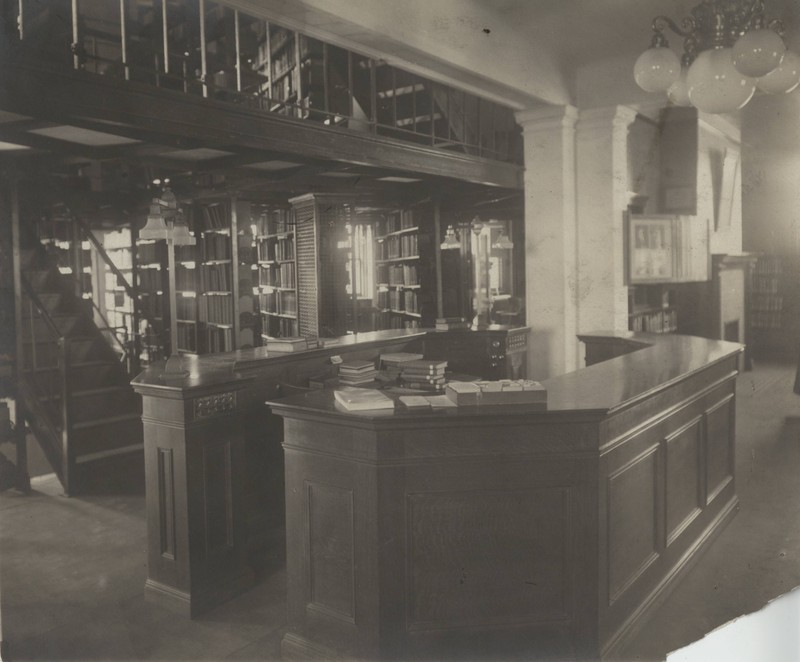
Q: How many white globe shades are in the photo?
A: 5